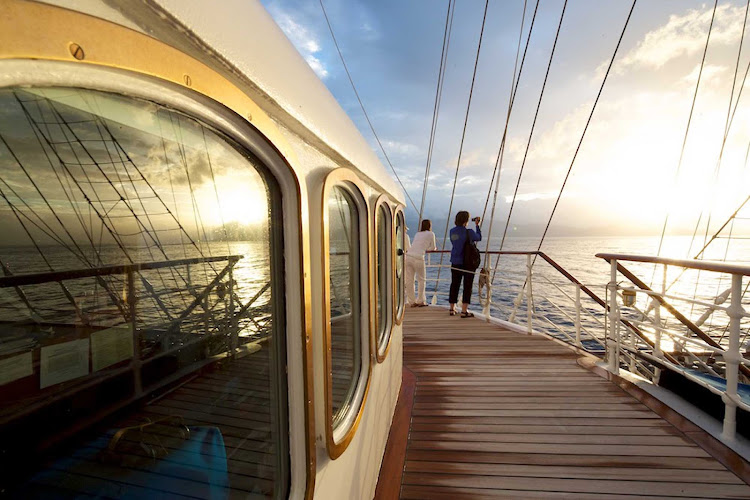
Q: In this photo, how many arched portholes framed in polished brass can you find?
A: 4